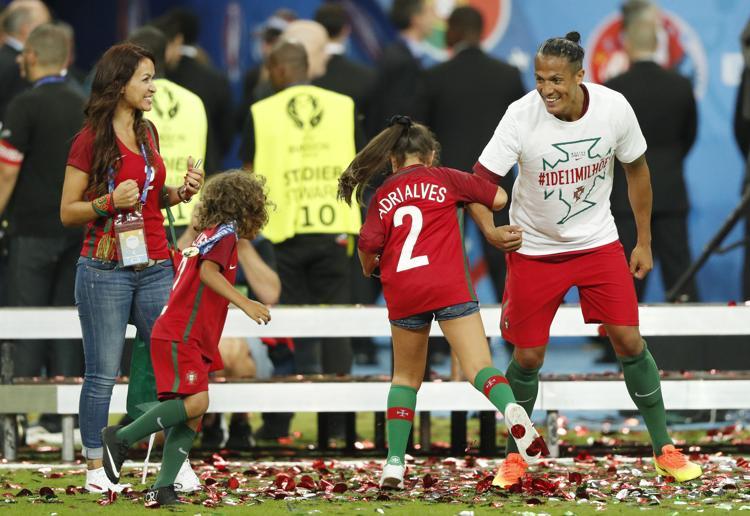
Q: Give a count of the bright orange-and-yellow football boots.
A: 2